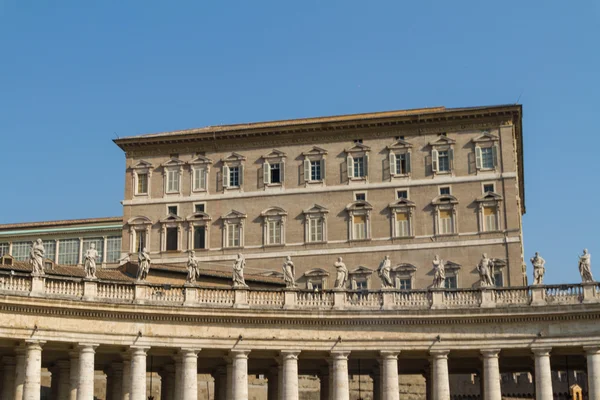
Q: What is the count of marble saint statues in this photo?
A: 12